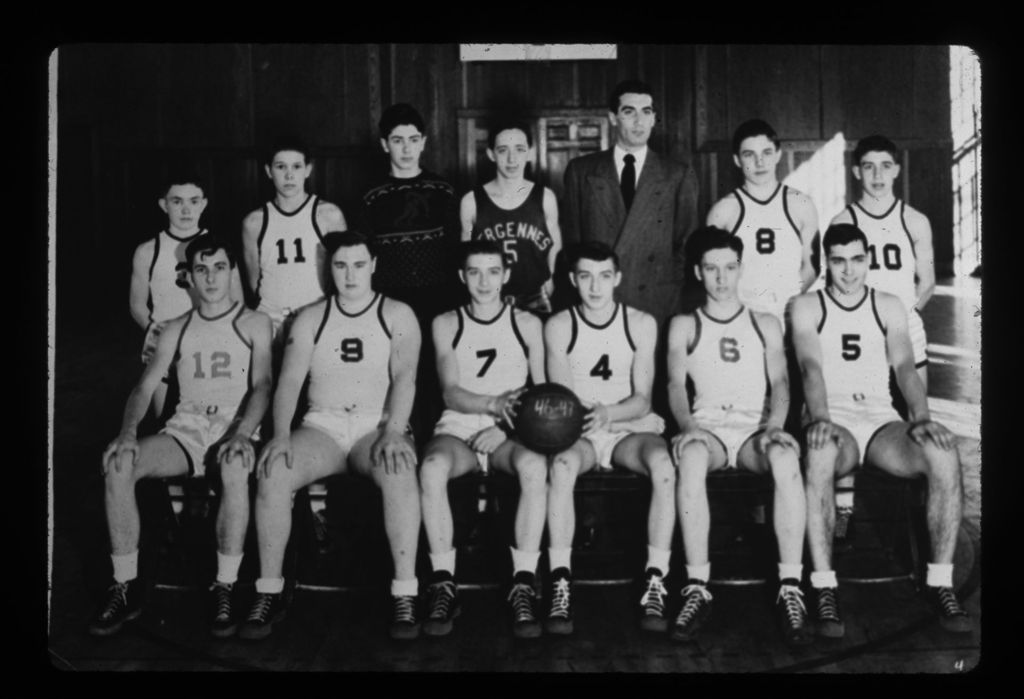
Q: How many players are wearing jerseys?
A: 11